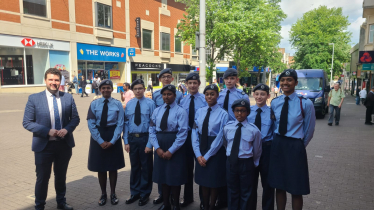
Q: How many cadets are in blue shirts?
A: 10